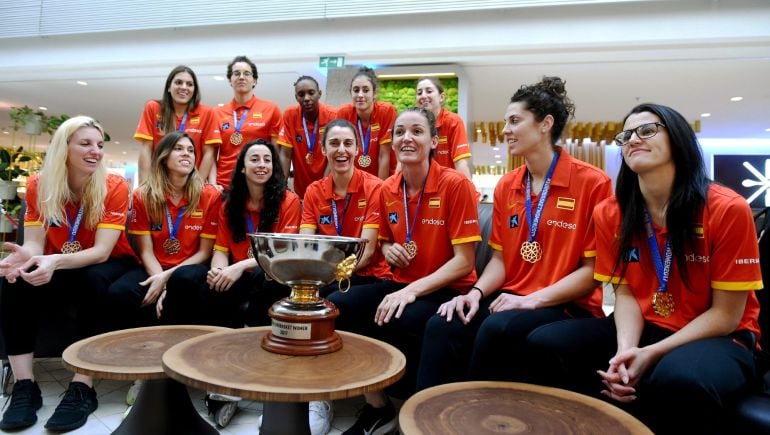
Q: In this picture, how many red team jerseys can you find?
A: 12